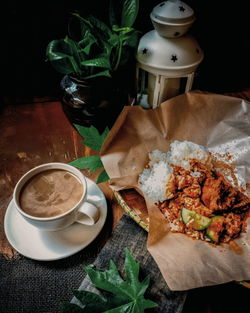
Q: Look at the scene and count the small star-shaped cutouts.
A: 6